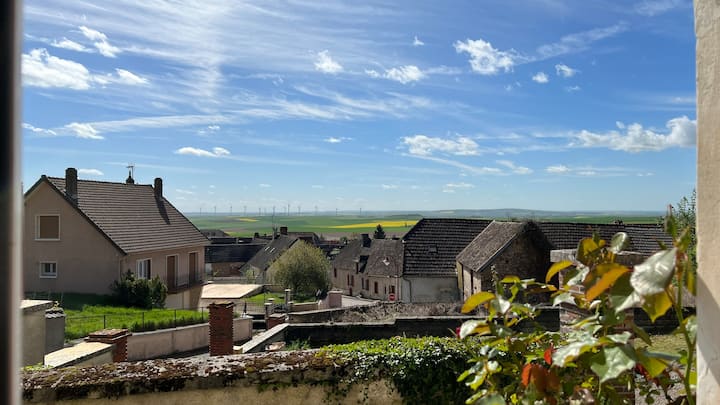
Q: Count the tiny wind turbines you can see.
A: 13